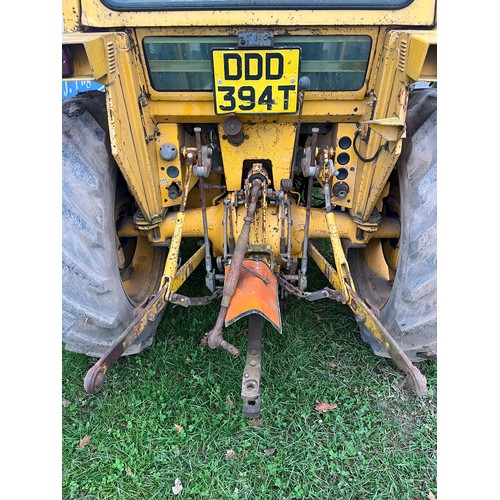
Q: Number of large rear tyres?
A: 2